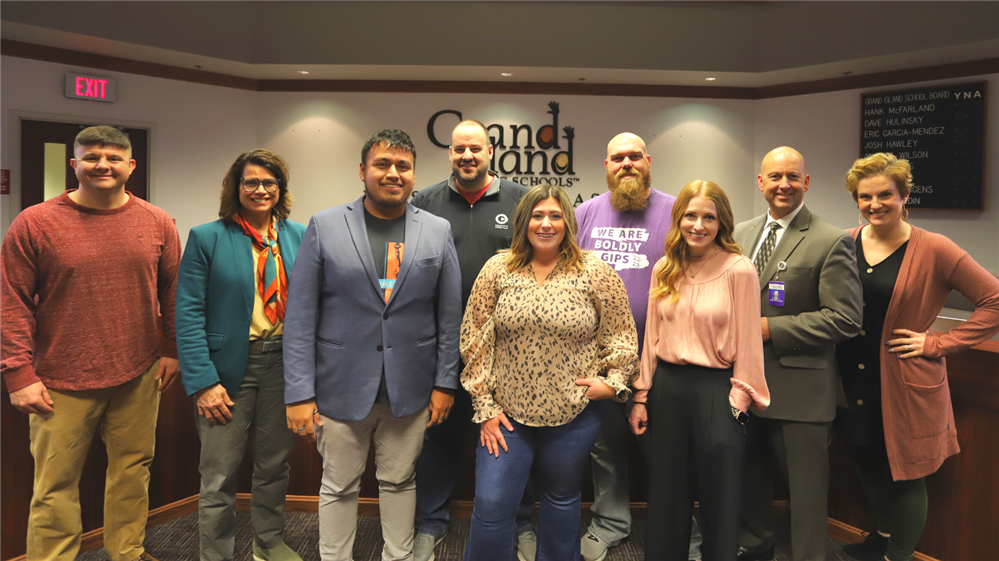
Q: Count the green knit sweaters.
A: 0